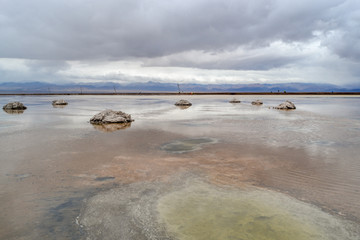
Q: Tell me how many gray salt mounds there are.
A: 7